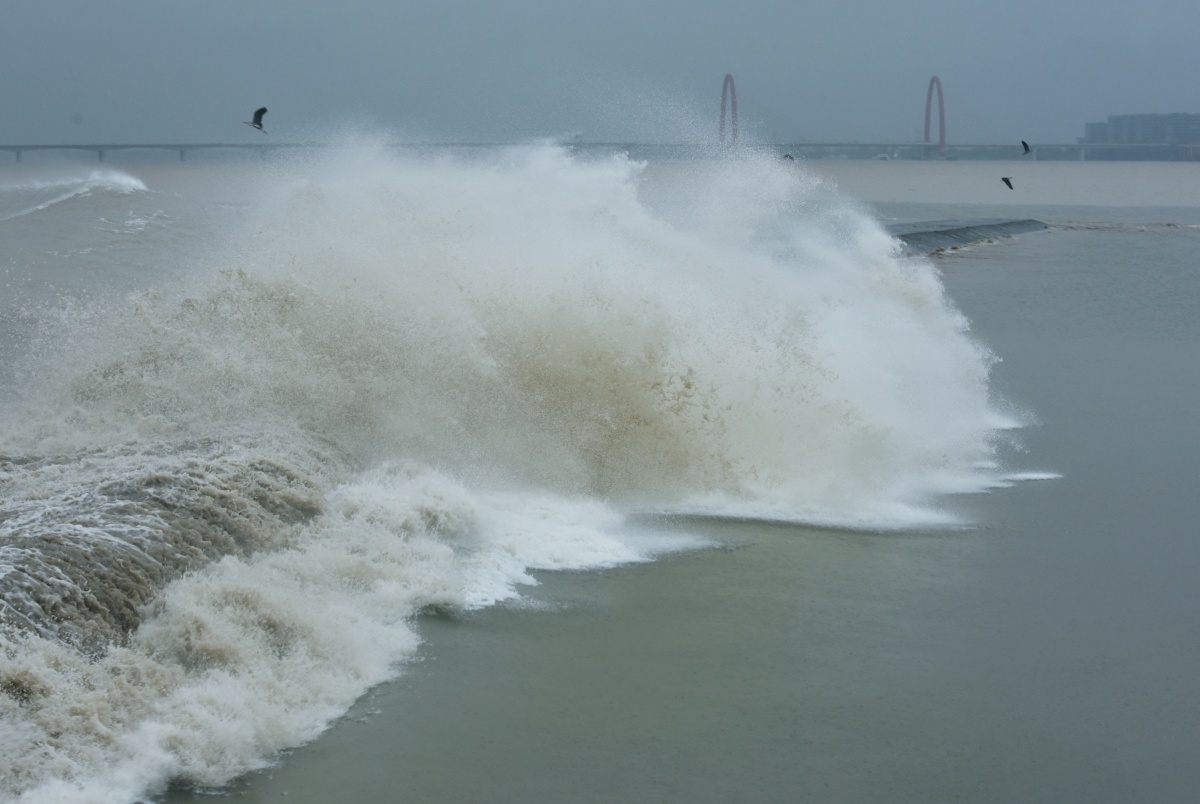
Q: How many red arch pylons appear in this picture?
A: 2